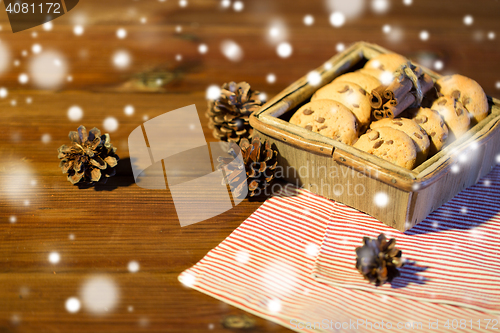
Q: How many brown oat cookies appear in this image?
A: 10